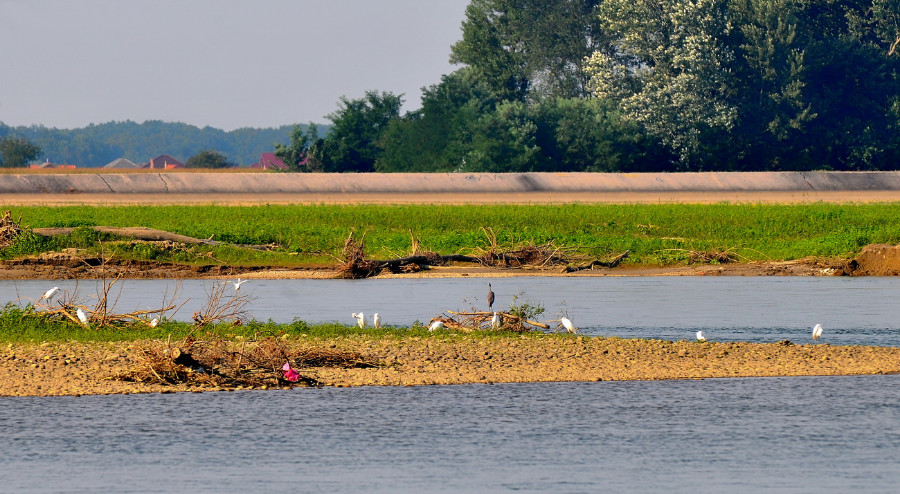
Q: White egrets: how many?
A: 11